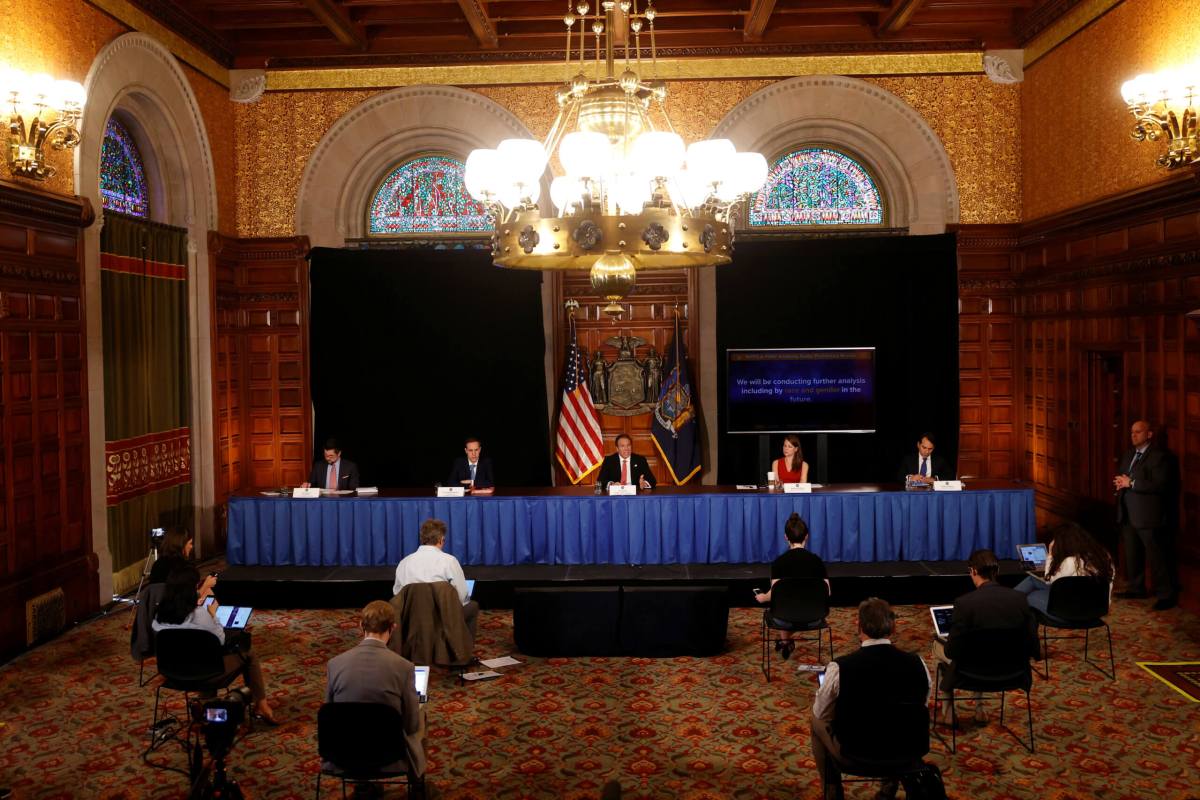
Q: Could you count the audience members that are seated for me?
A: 8